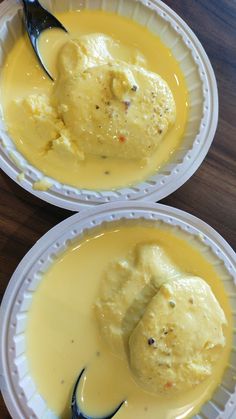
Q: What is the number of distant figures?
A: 0